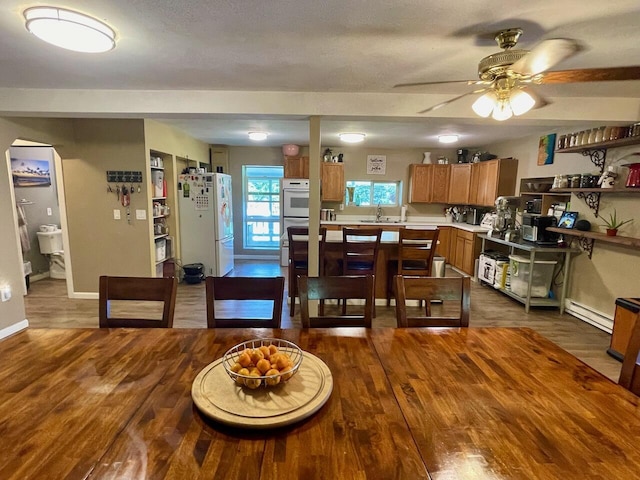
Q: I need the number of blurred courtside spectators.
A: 0